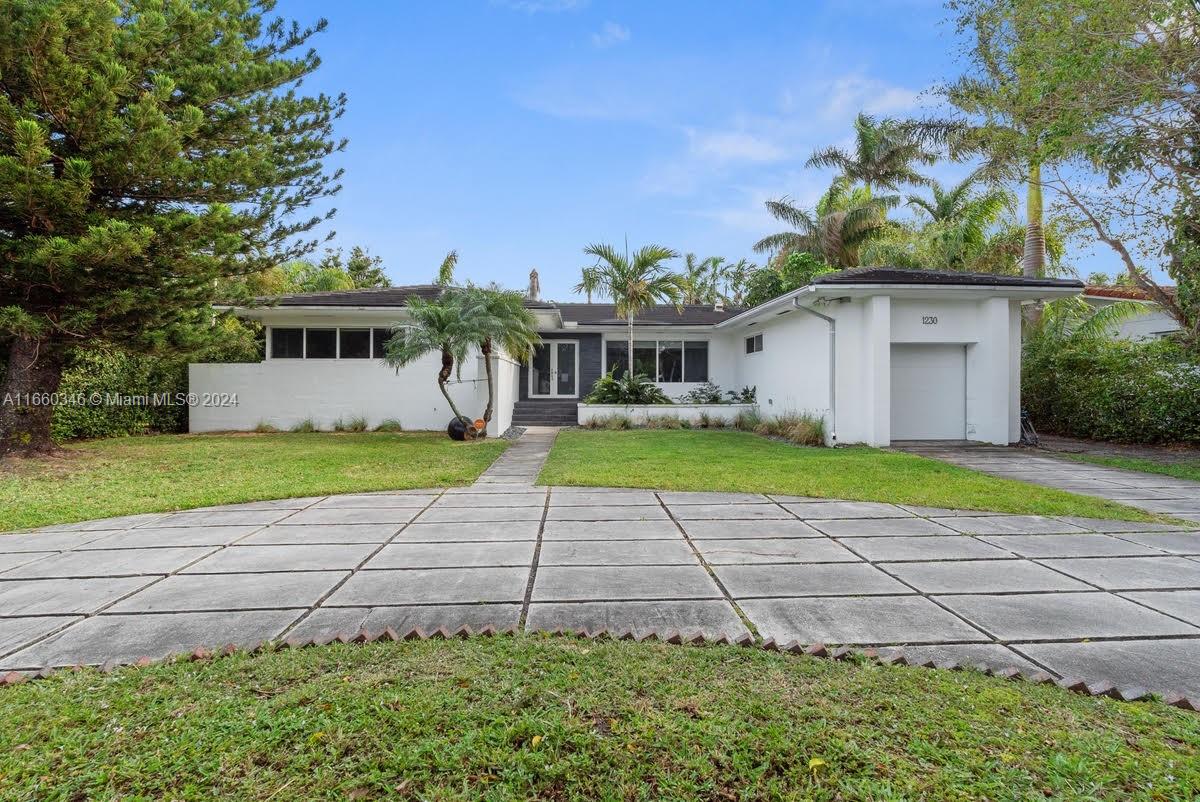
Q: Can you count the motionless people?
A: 0